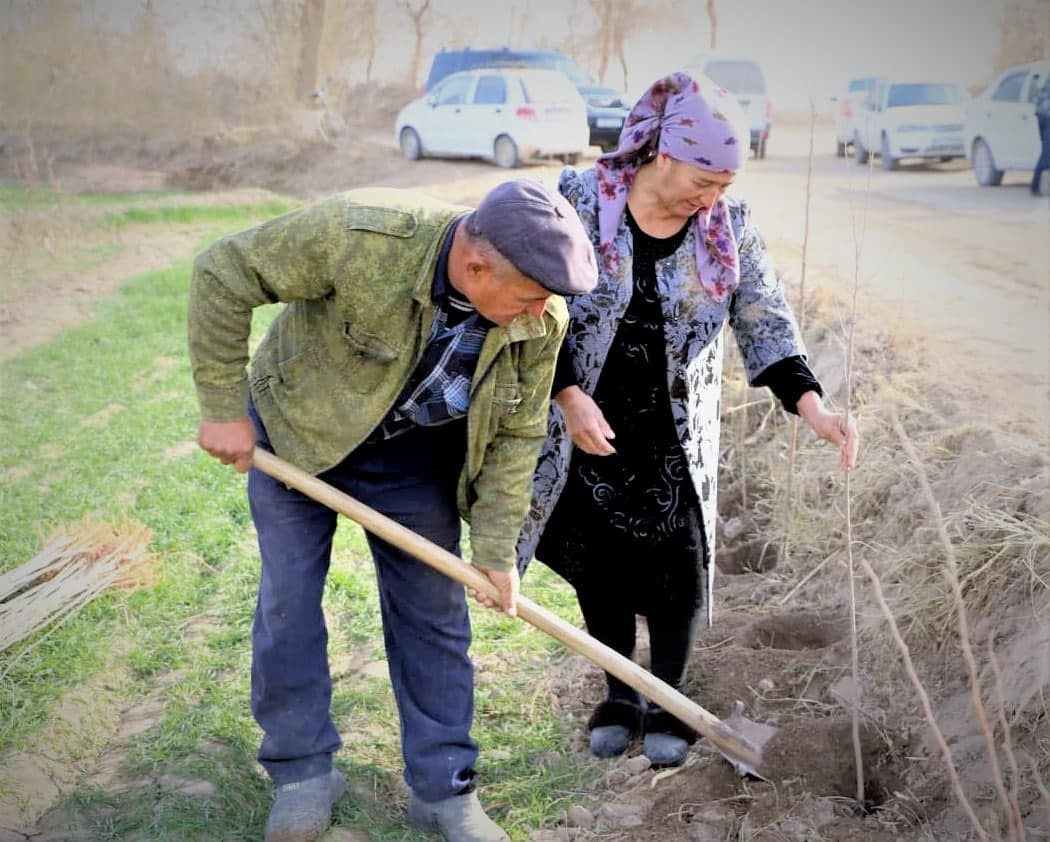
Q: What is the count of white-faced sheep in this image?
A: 0